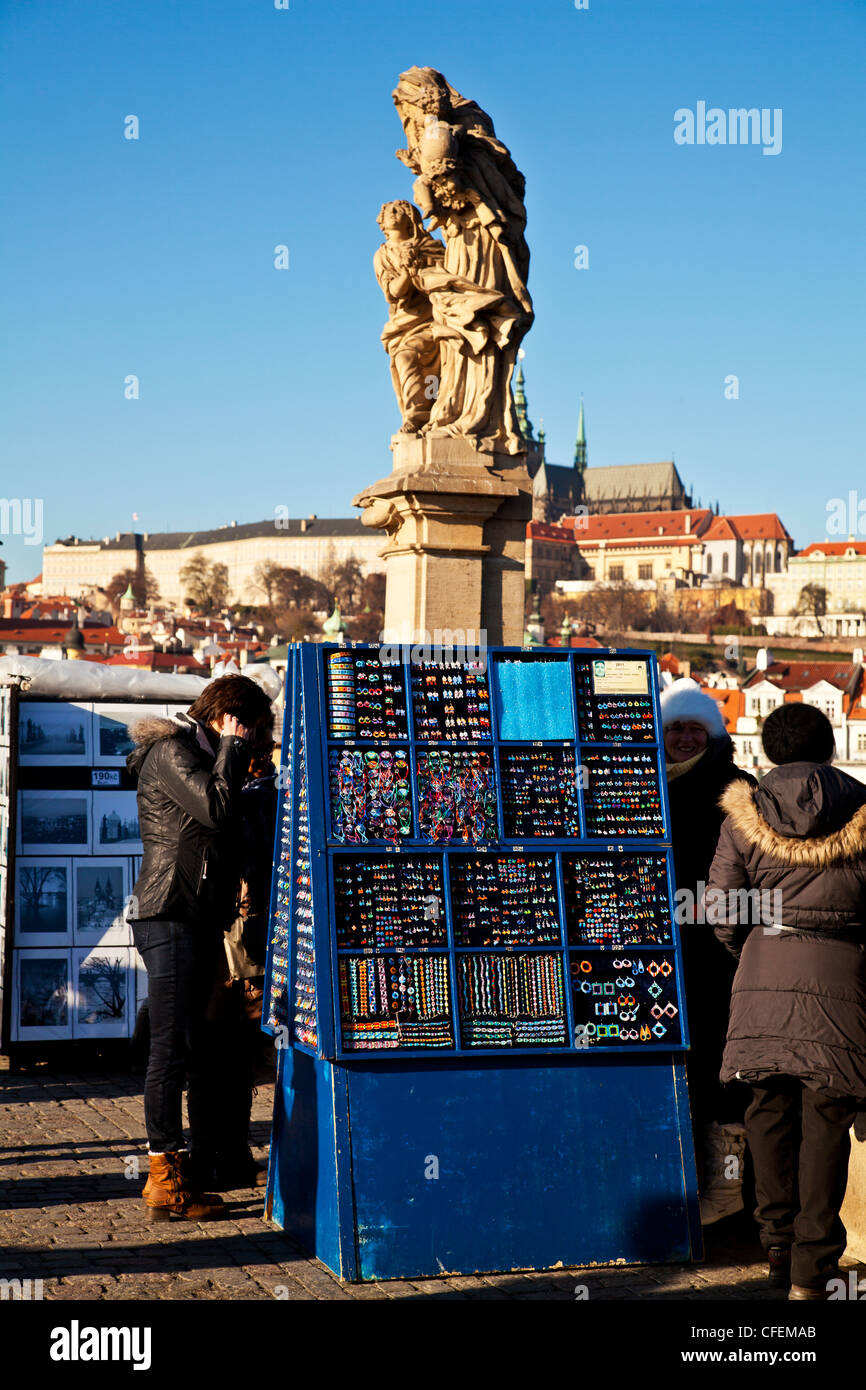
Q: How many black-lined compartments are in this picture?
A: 13